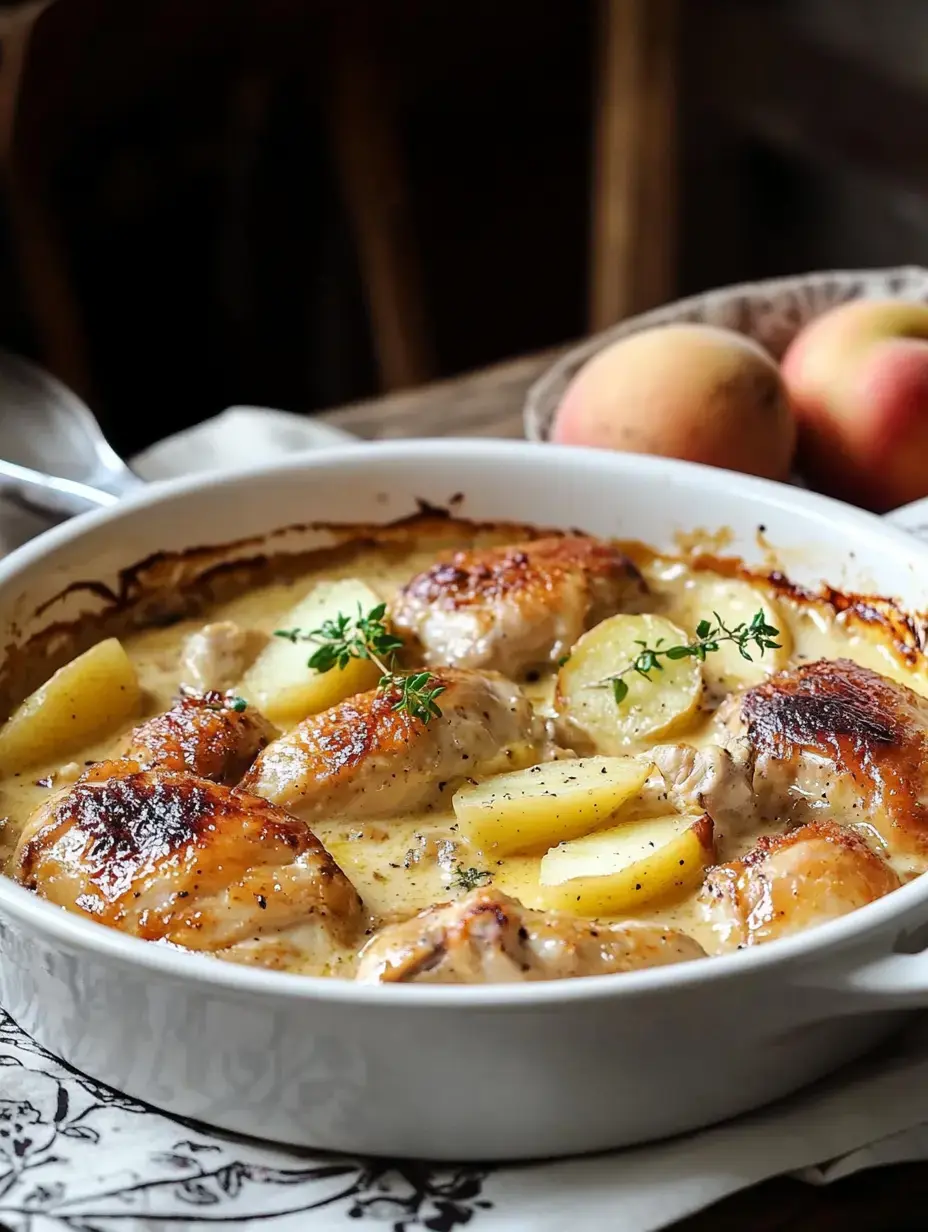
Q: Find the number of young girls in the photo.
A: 0